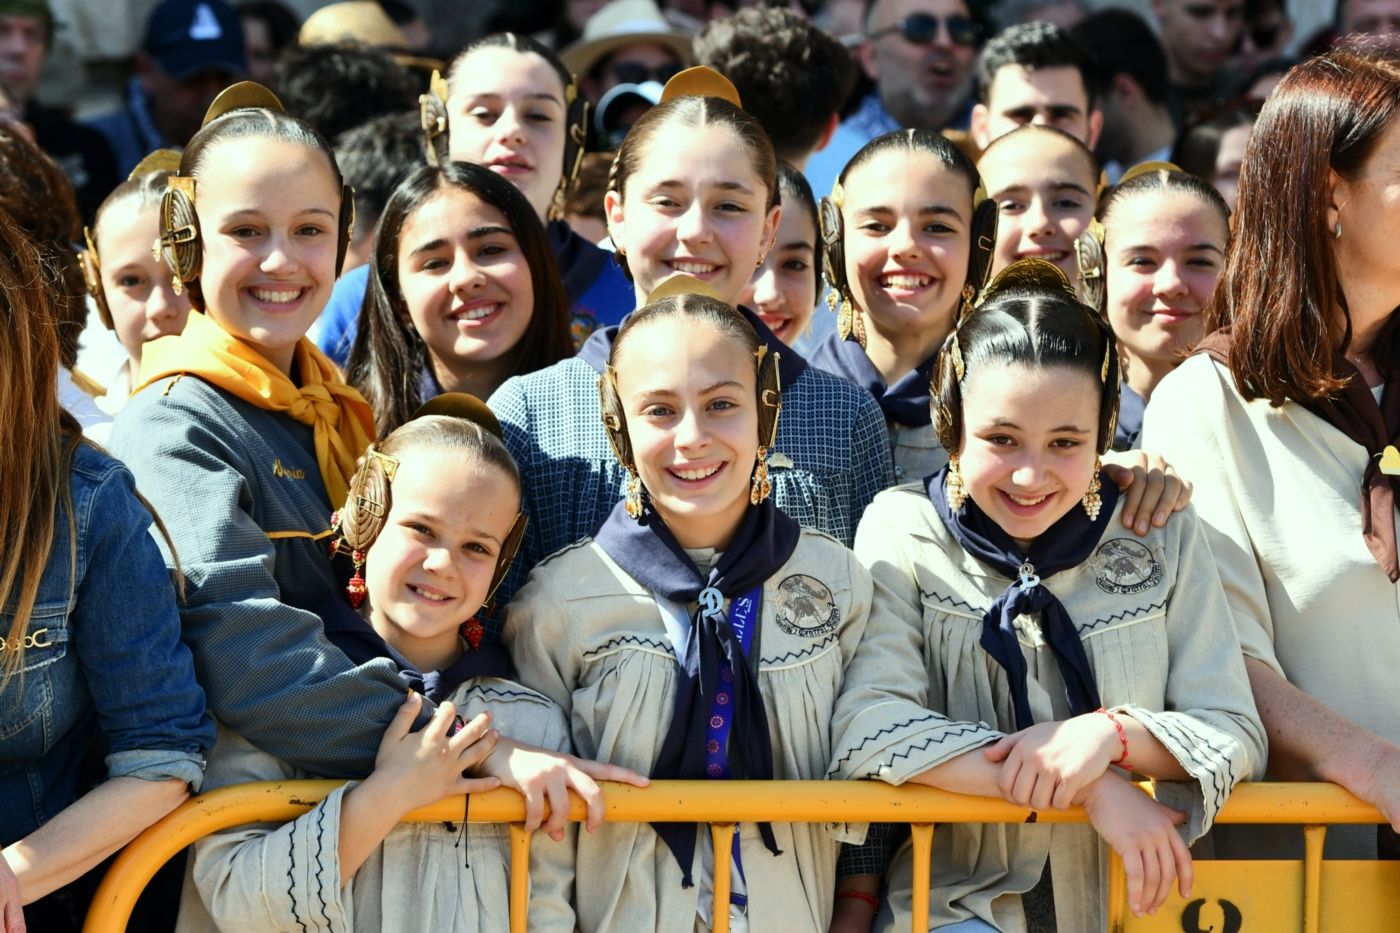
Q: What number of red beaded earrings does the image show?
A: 2